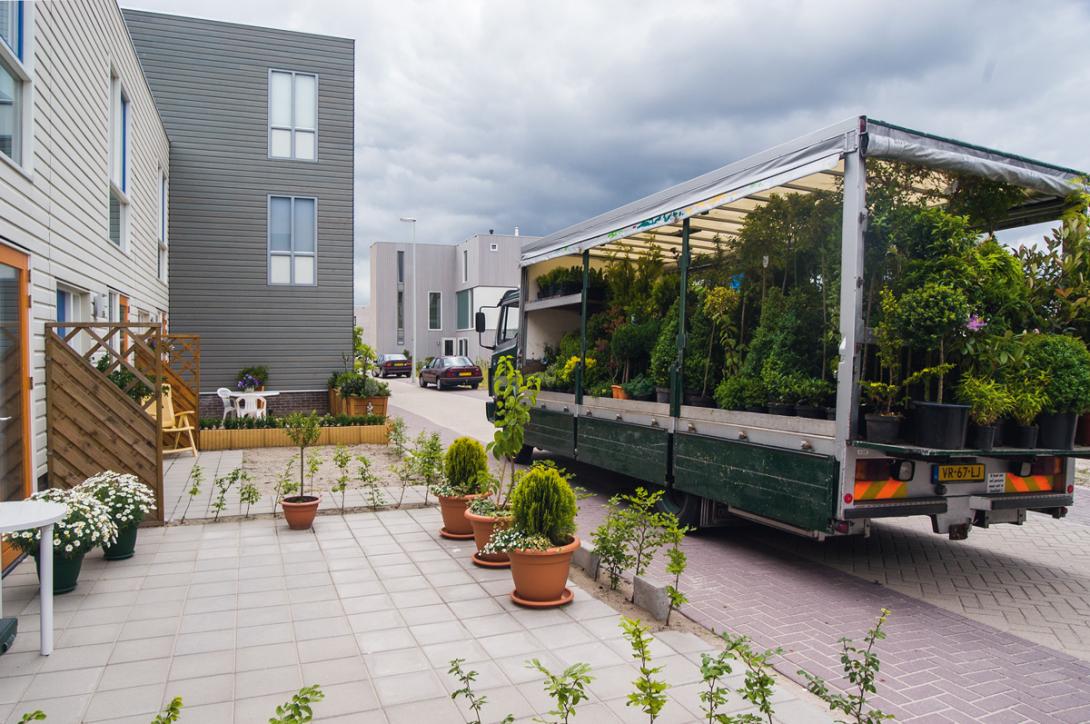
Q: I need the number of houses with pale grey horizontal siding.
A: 1